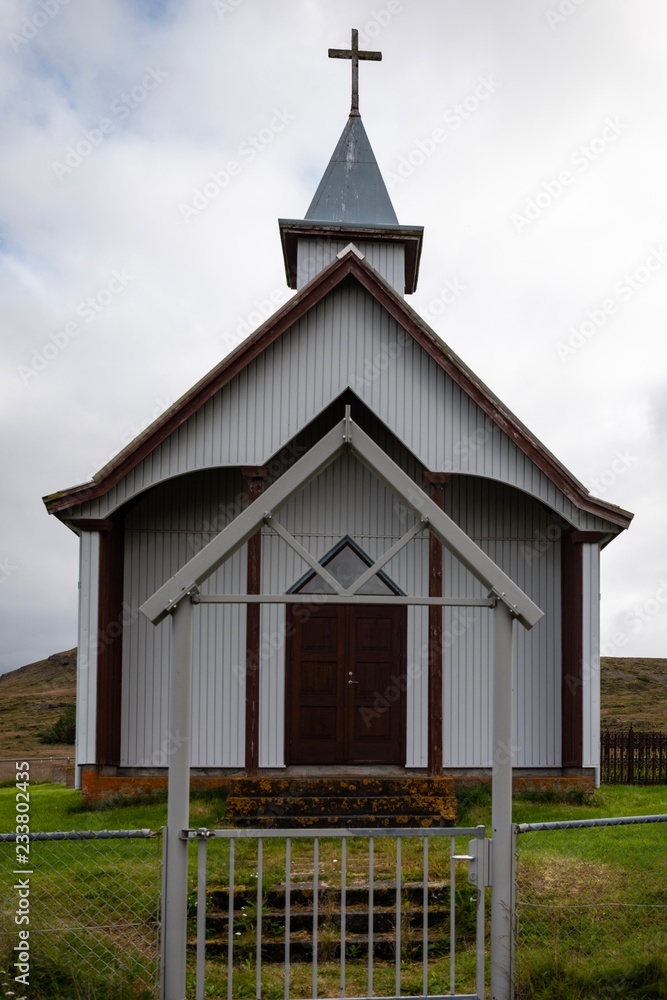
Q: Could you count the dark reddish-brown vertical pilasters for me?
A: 4